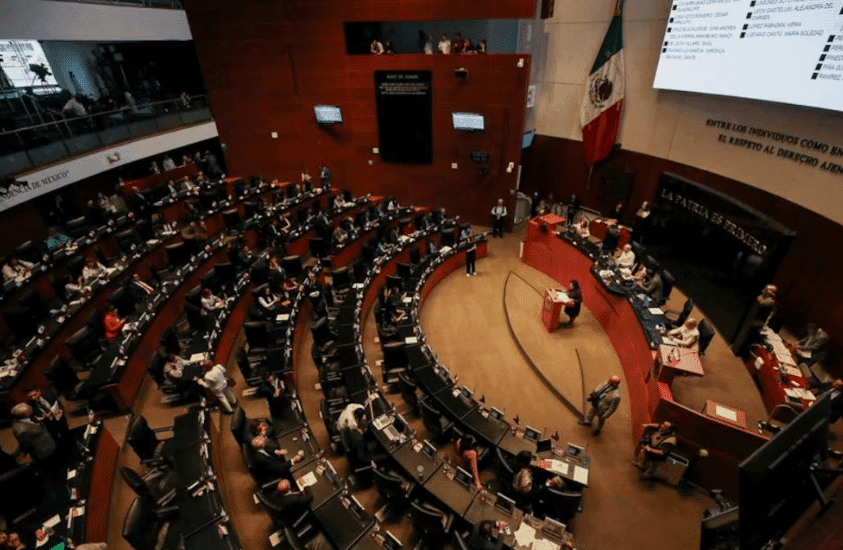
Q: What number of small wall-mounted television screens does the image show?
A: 2